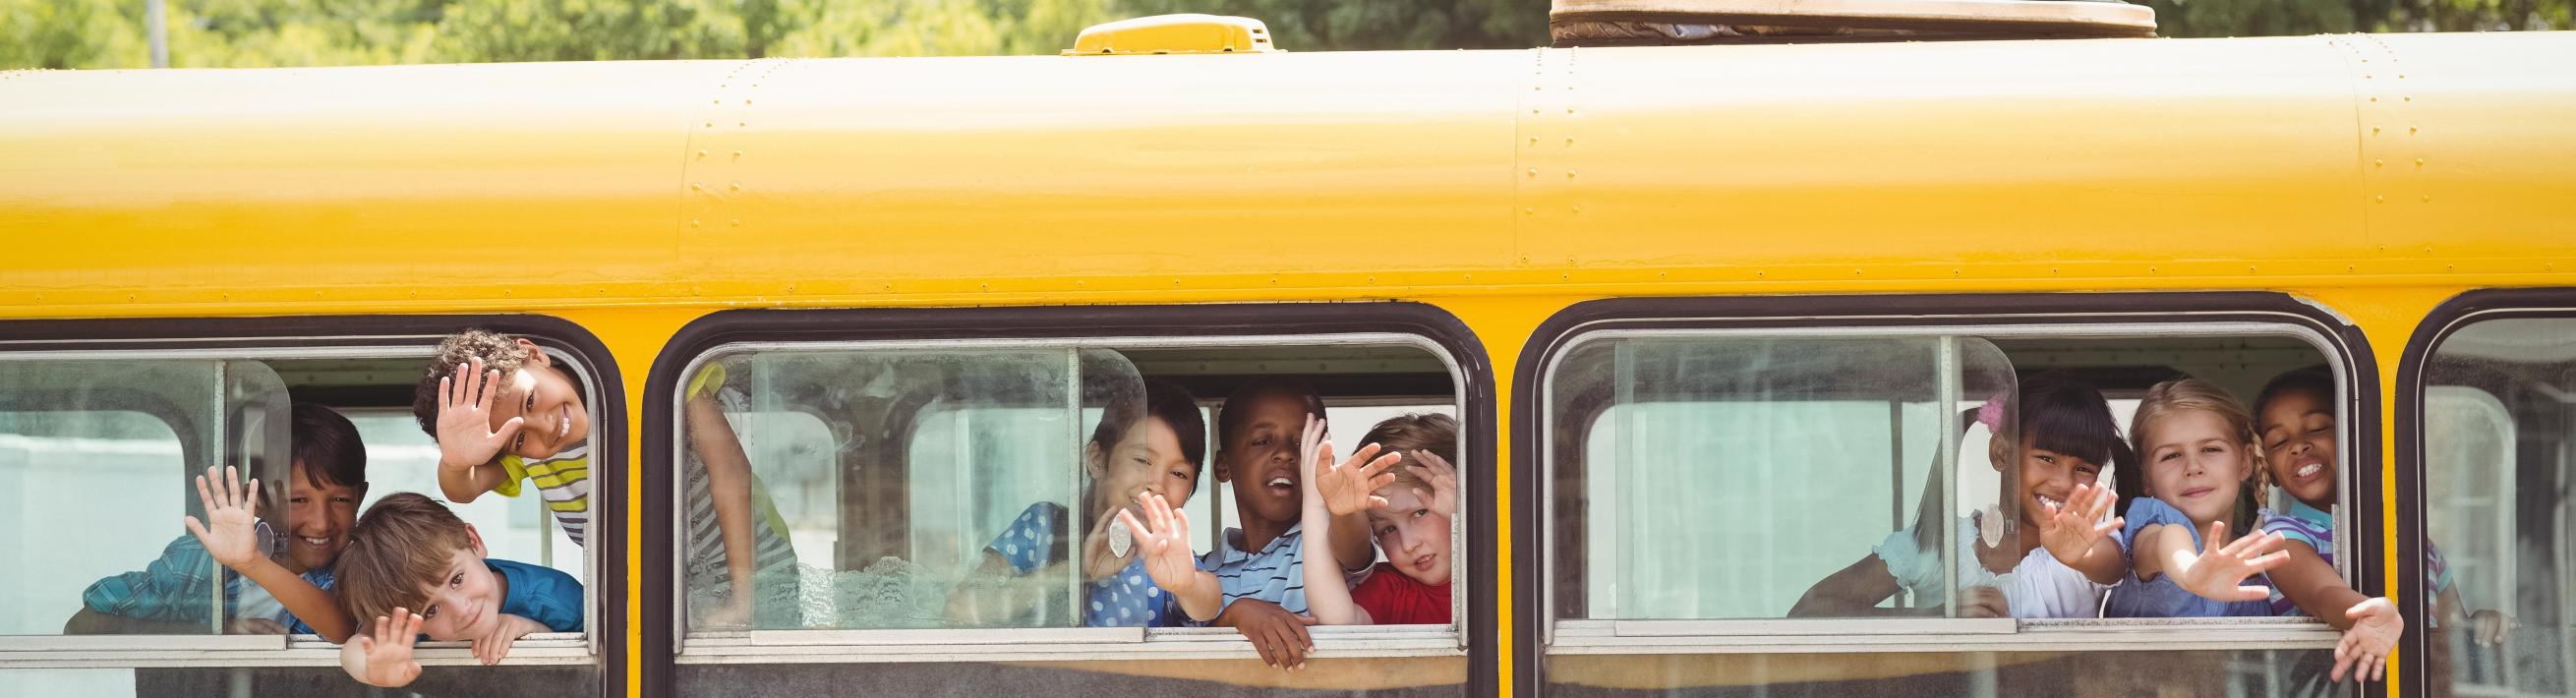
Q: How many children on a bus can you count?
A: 9